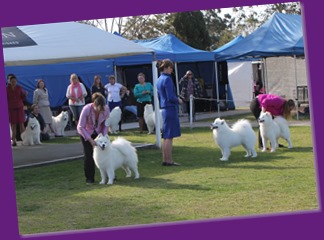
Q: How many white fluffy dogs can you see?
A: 7